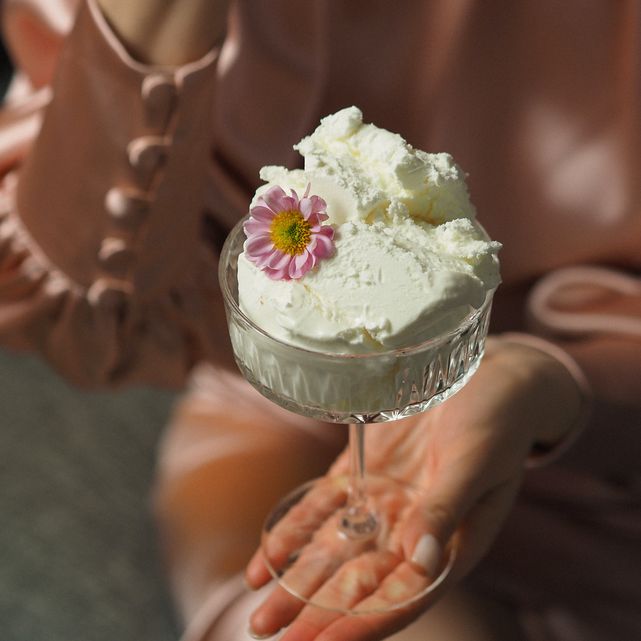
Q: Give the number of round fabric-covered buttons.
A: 5